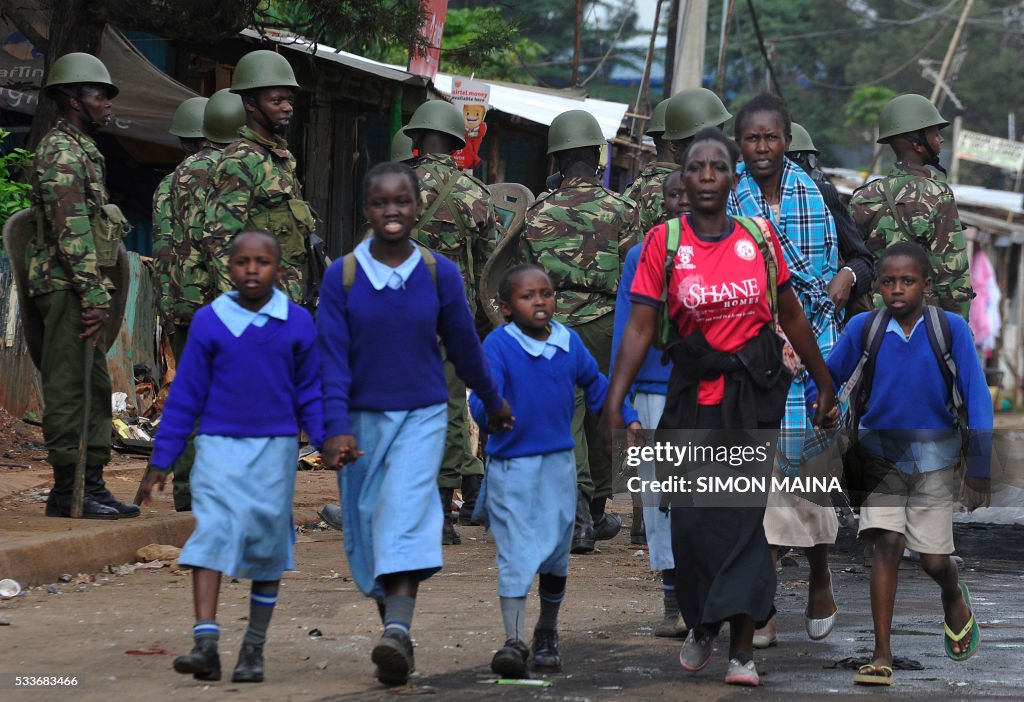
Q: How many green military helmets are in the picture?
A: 11